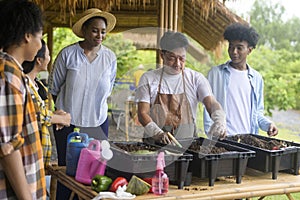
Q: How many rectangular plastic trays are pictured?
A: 3